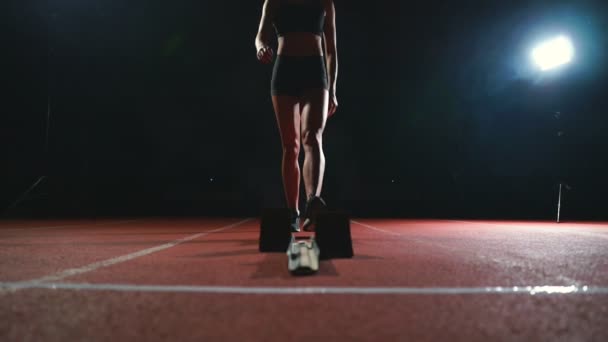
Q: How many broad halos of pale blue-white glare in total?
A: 1